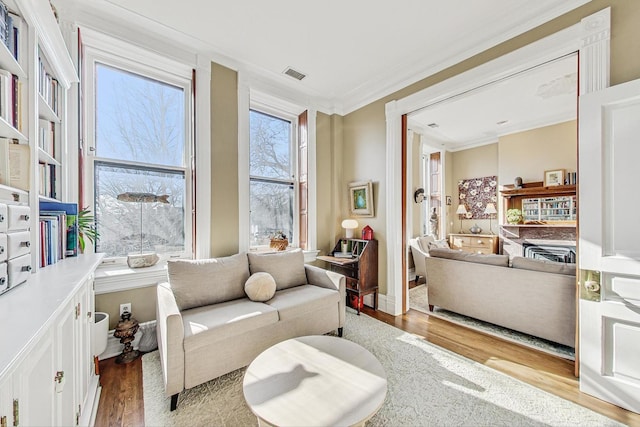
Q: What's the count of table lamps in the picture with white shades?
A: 3